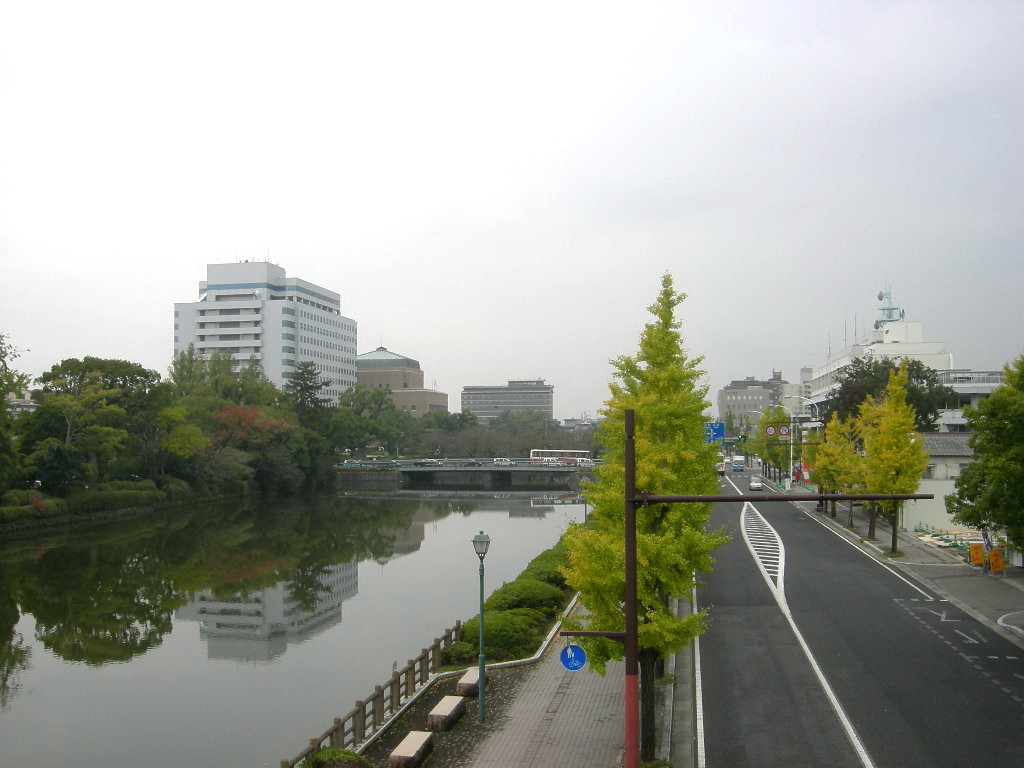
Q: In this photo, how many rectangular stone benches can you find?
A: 3